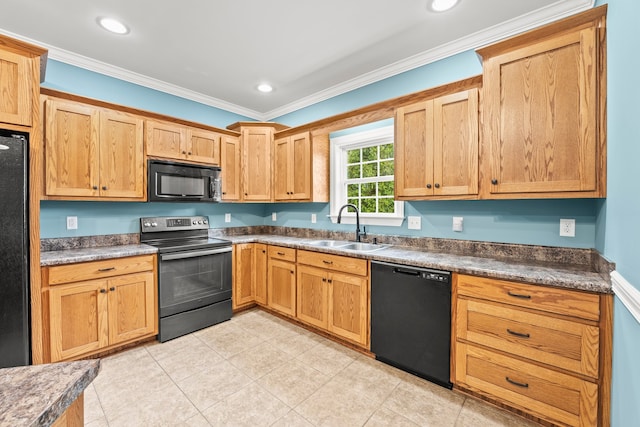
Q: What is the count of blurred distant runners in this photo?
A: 0